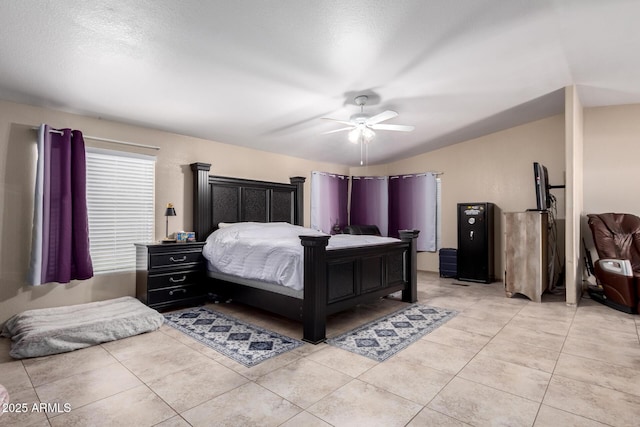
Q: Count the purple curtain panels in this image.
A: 4